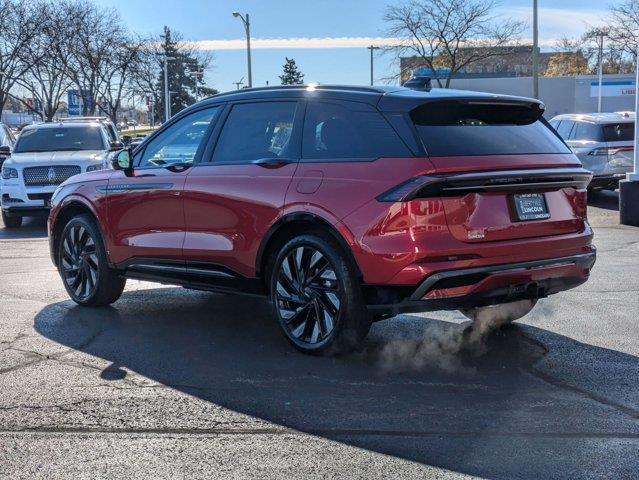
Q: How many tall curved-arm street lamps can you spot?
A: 1